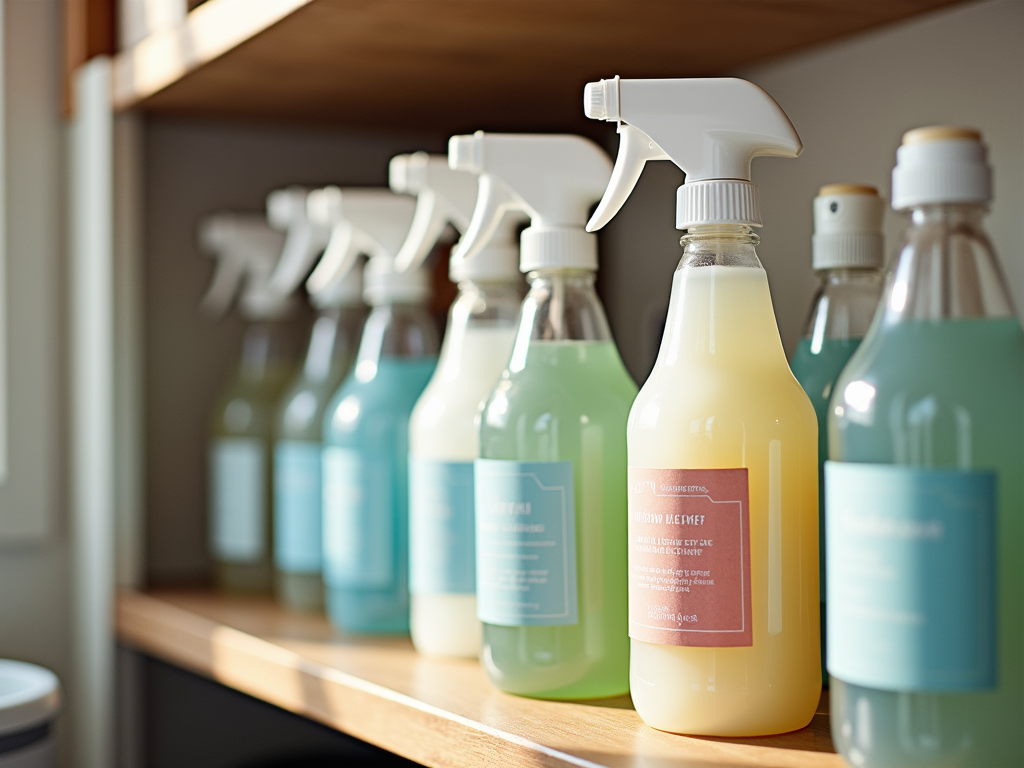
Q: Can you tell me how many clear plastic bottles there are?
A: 8